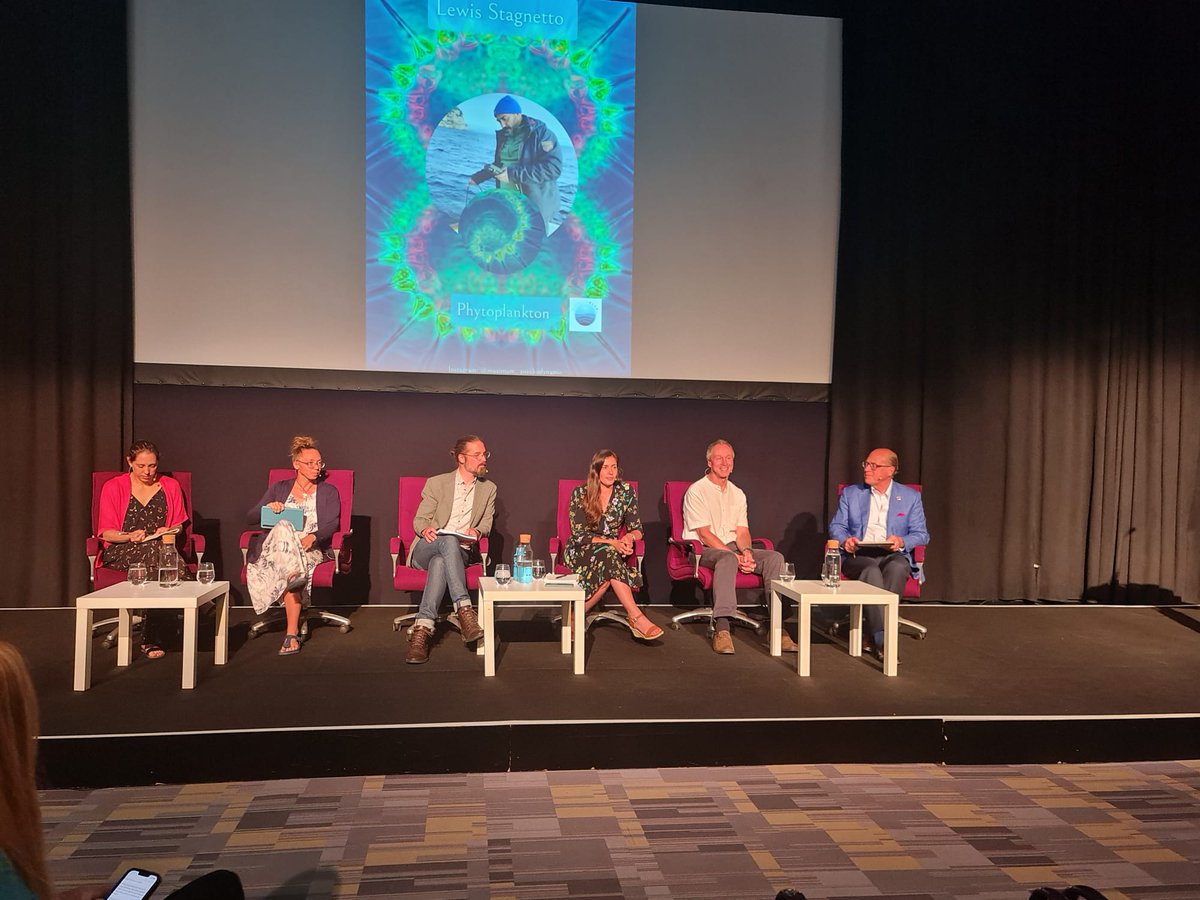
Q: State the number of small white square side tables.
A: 3